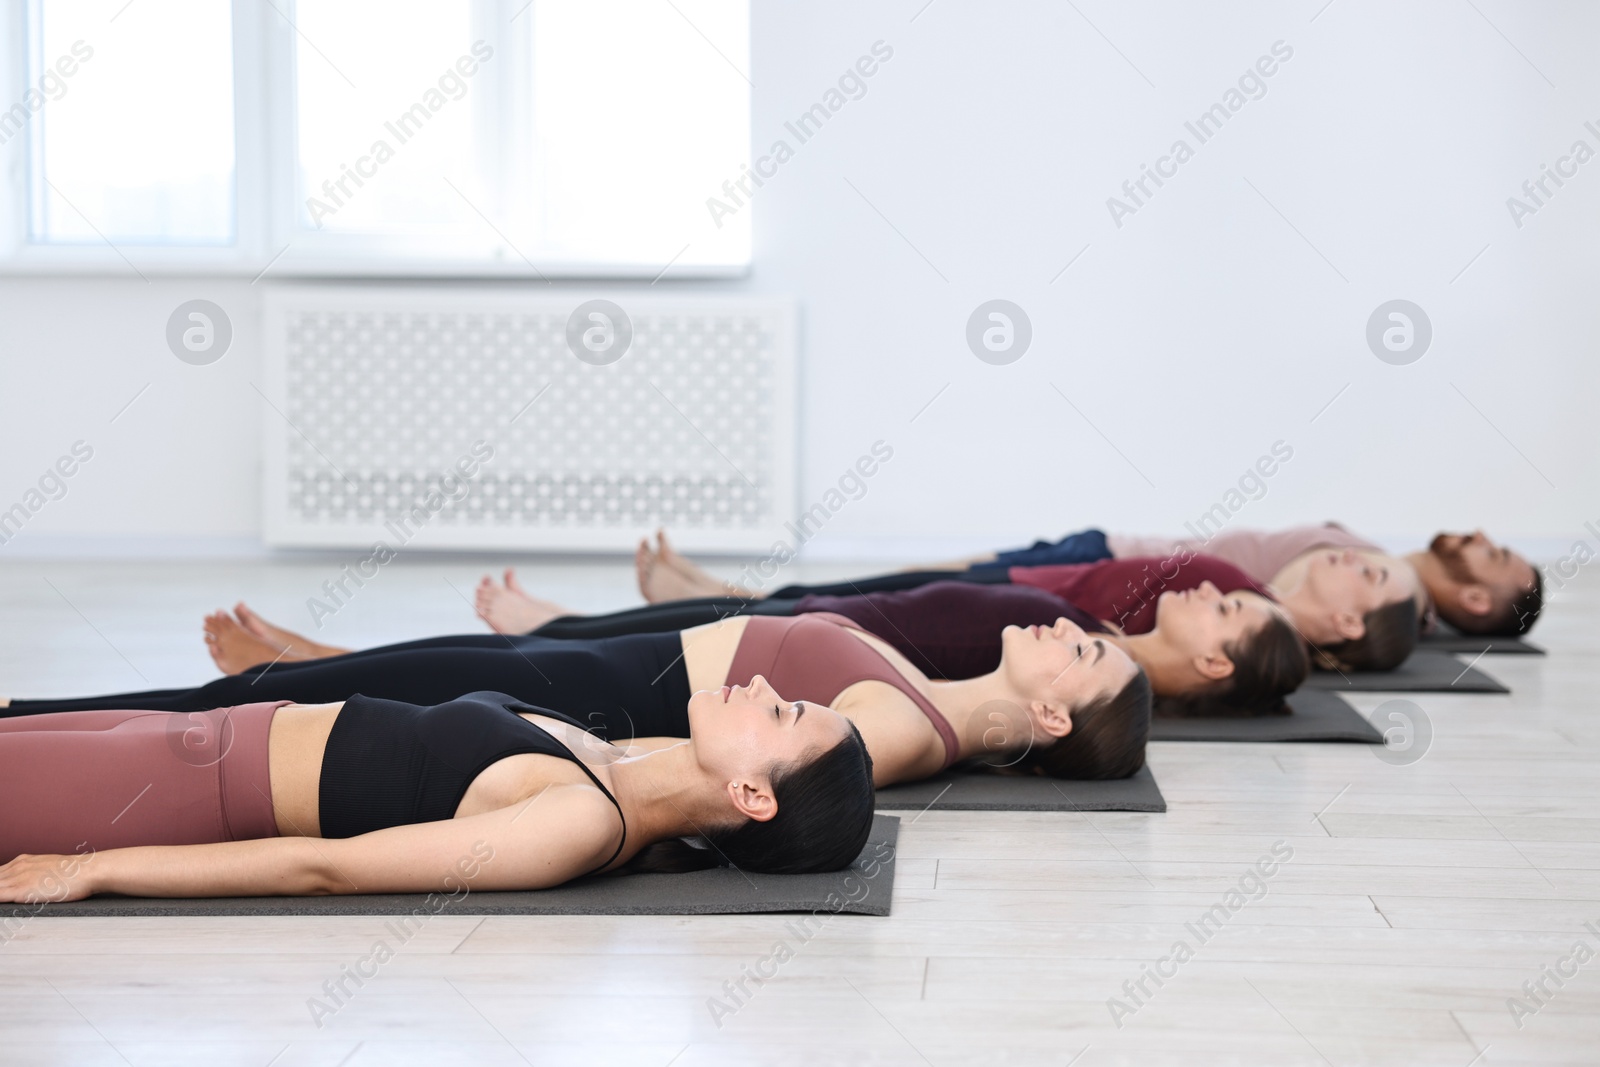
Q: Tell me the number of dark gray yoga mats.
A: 5